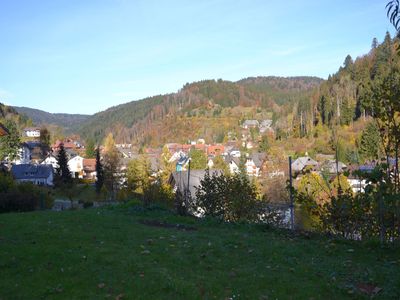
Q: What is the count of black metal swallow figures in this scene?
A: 0